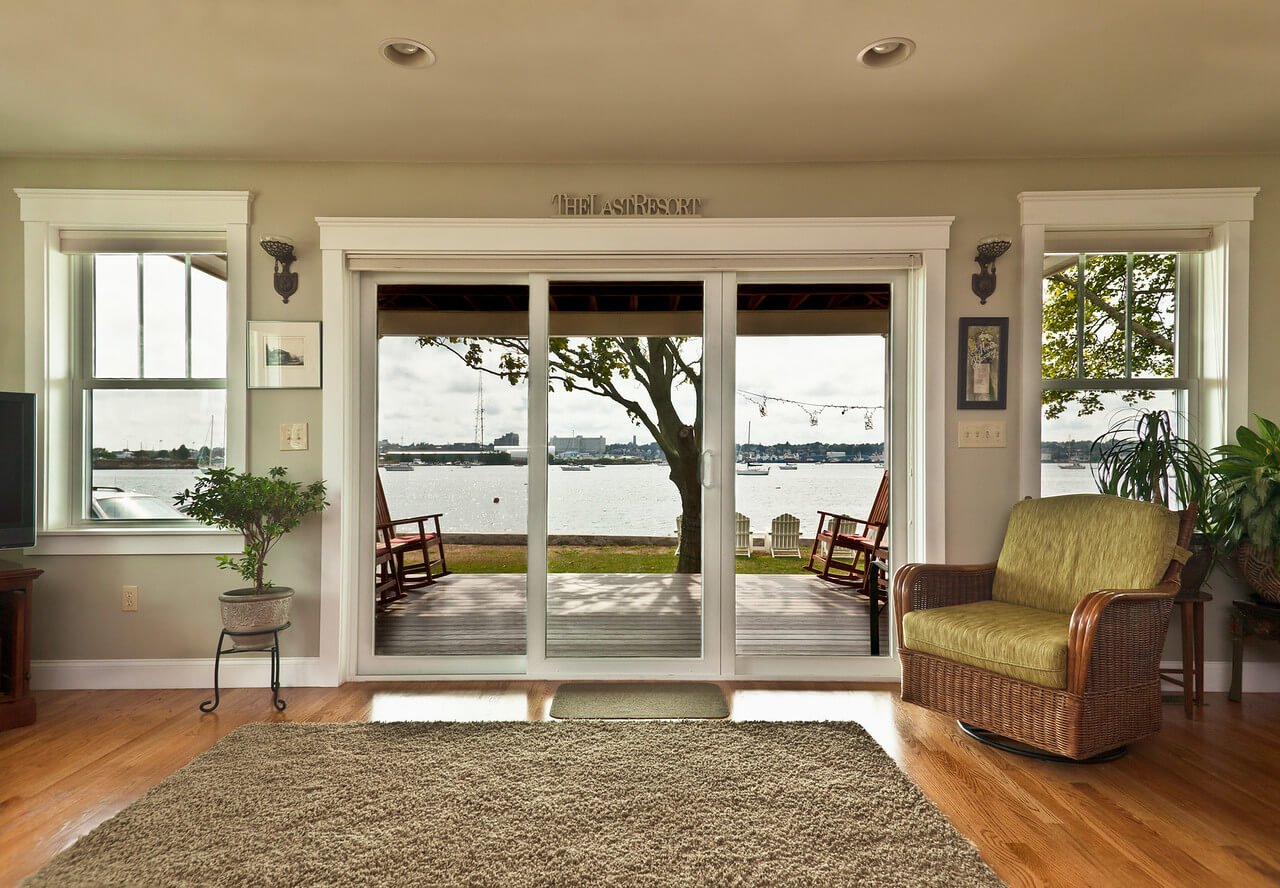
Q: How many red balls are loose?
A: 1